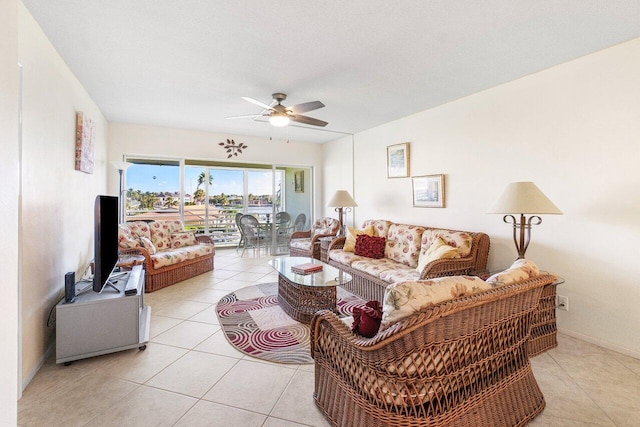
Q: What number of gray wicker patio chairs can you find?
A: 4